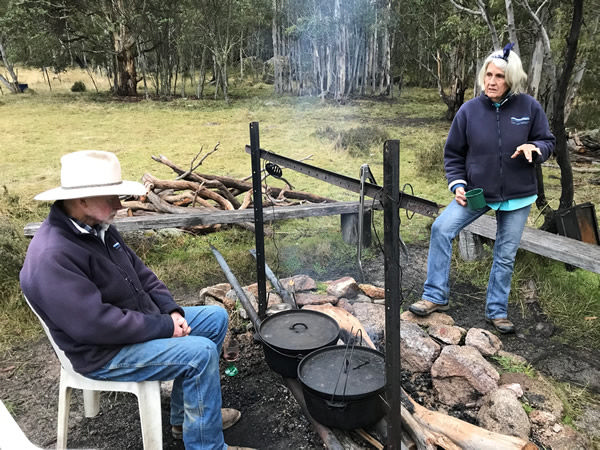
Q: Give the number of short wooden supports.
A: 2